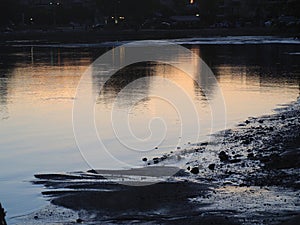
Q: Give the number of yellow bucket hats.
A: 0